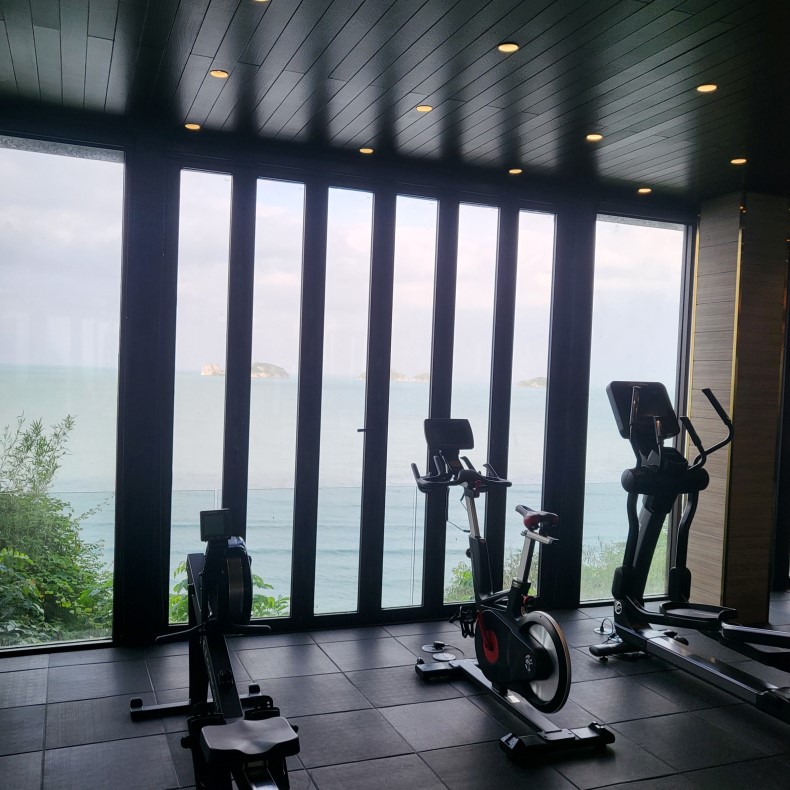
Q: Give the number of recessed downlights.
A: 11